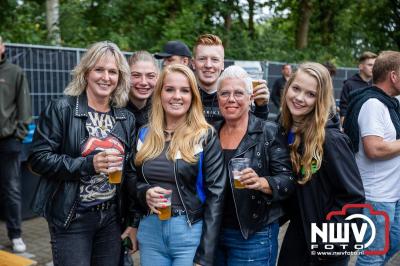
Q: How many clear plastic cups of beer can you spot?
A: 4